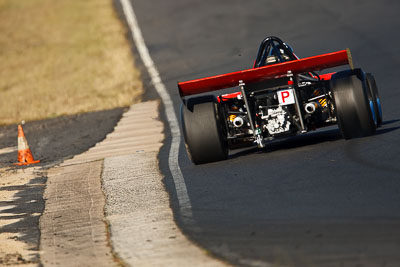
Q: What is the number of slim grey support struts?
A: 2